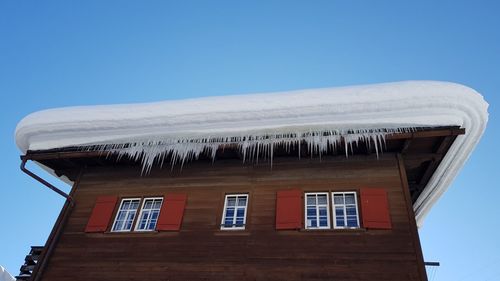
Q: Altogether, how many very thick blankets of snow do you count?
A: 1